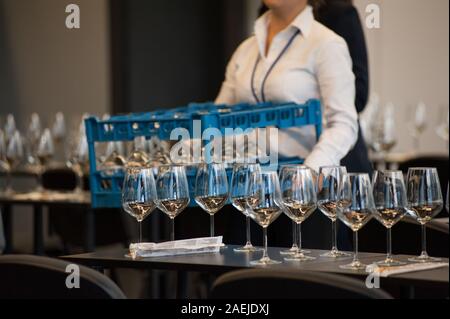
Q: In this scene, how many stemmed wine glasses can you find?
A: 11